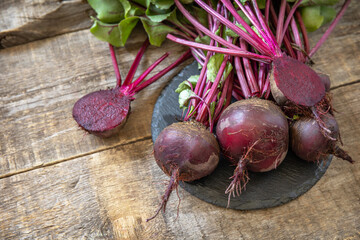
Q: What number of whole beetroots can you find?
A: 3